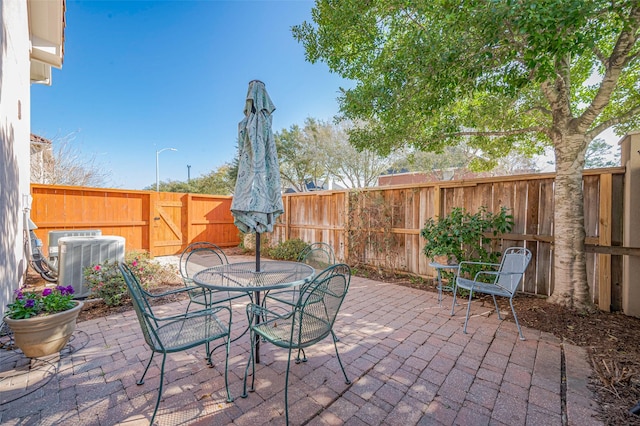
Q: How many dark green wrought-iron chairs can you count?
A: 4